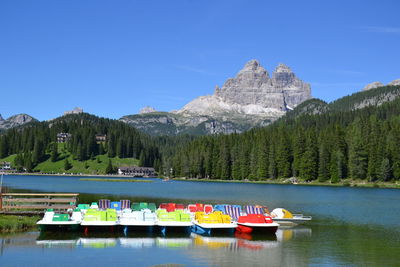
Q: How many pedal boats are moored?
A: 14